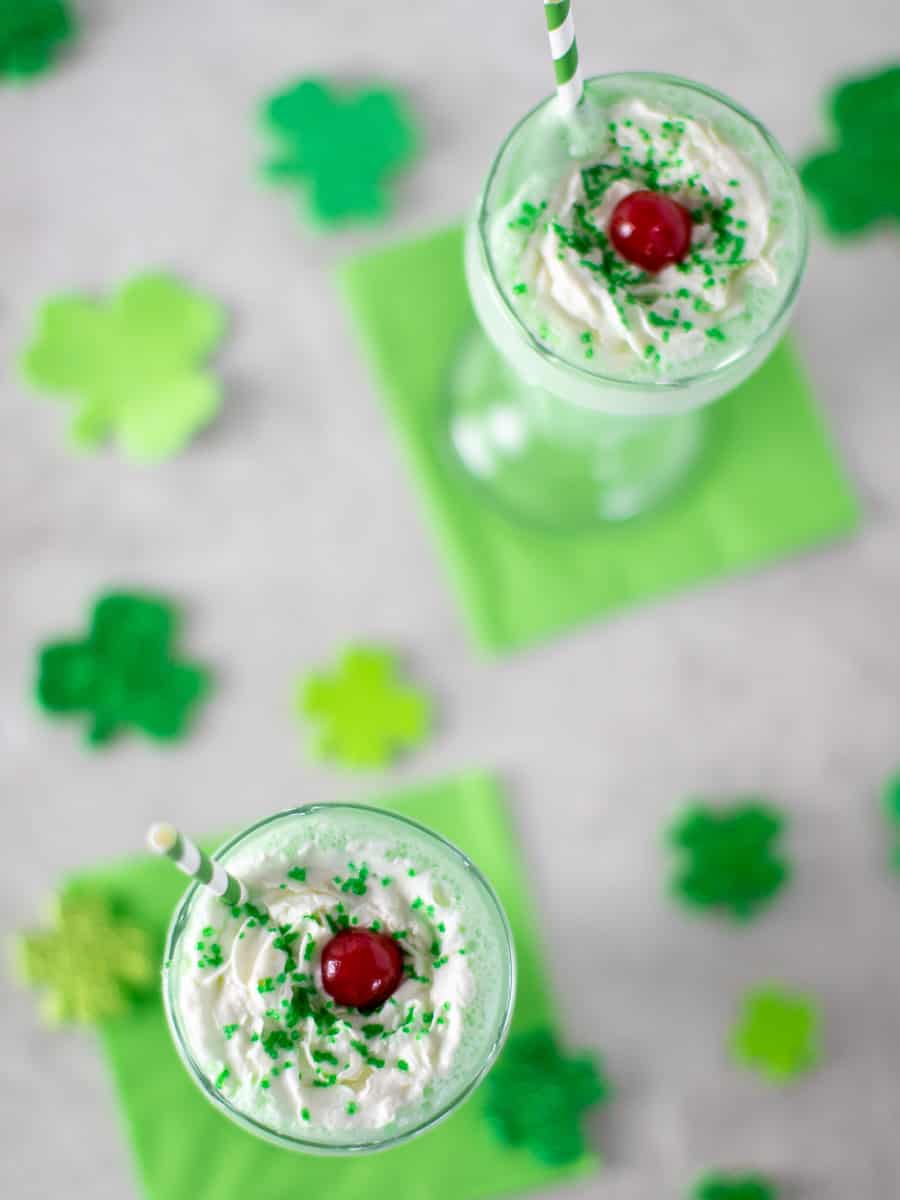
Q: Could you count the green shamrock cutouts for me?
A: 12